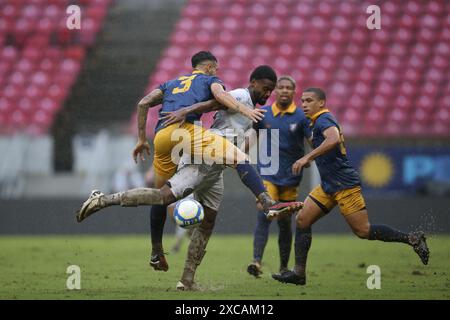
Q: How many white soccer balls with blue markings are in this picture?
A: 1